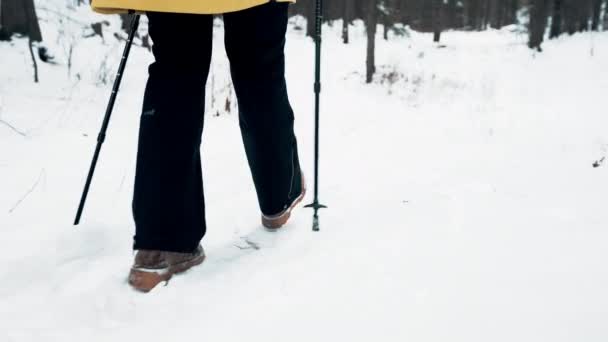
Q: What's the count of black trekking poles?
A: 2